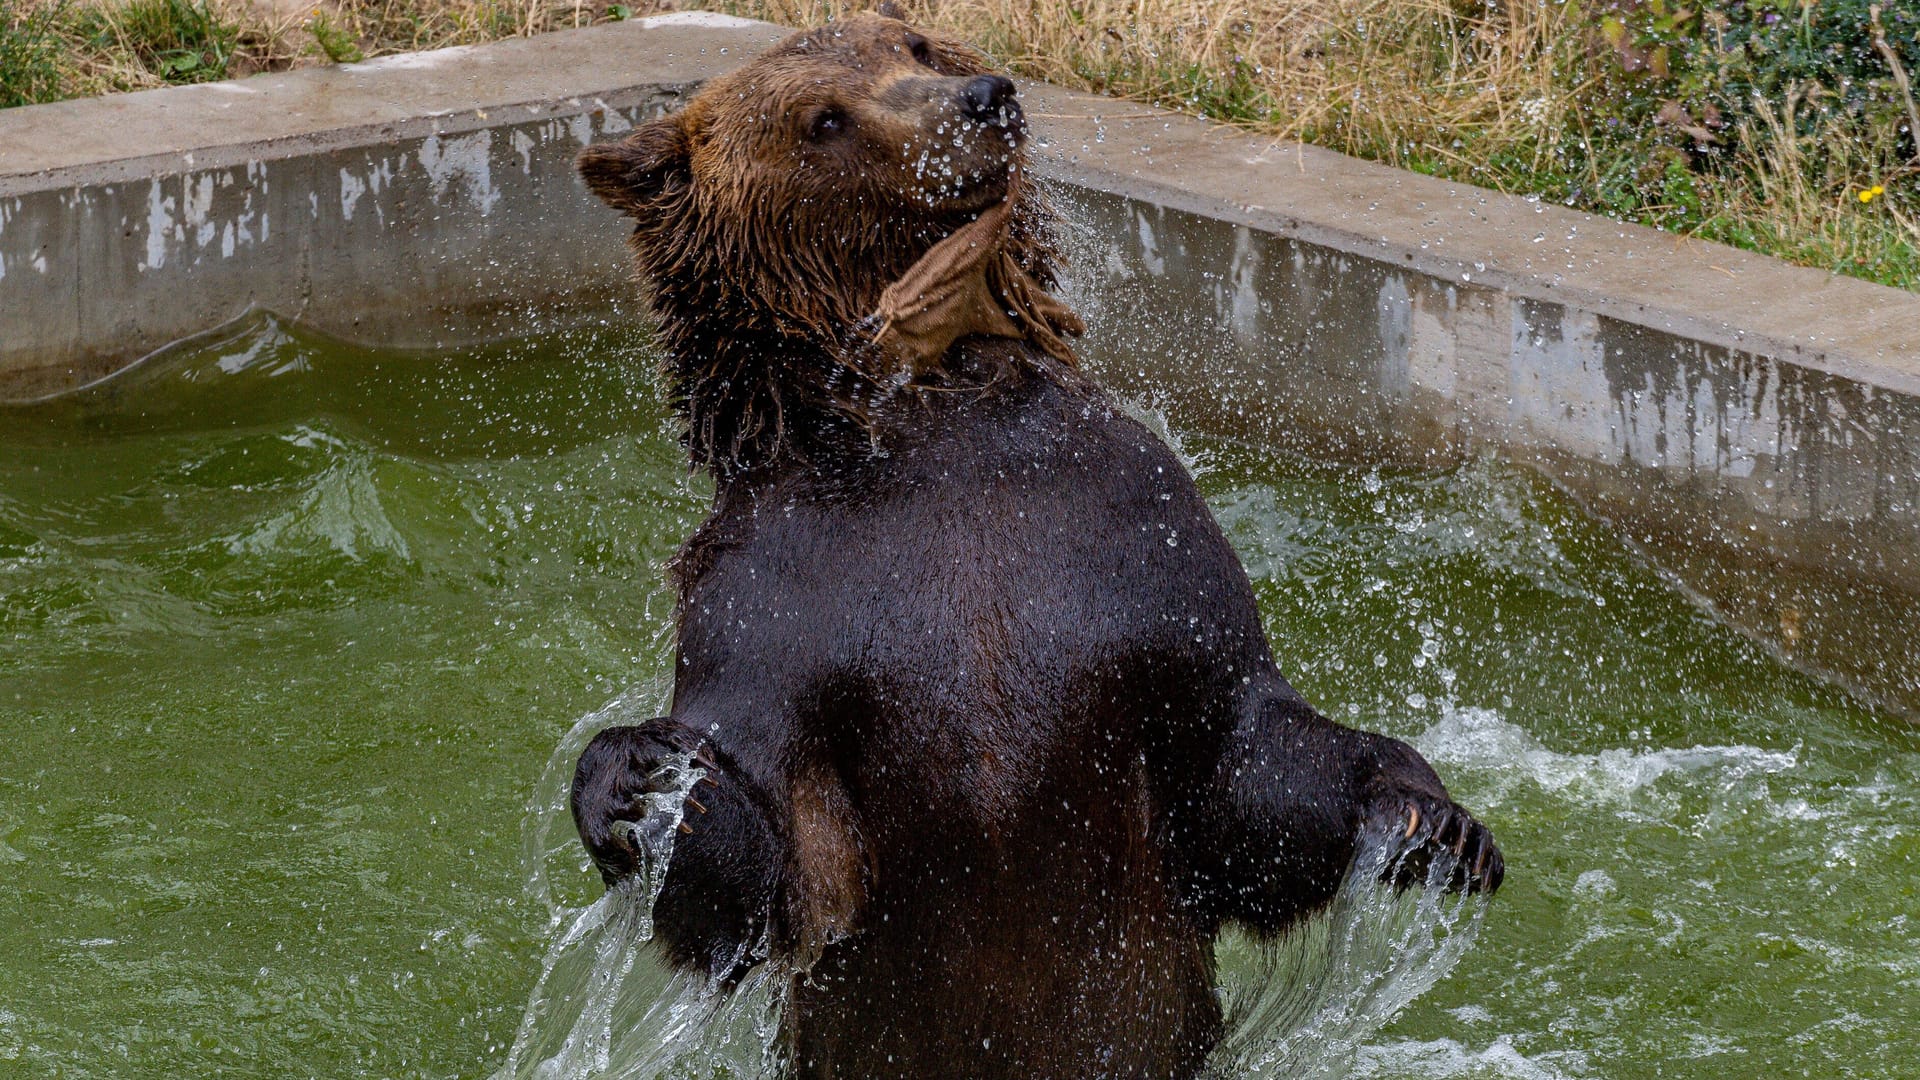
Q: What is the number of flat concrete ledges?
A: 2